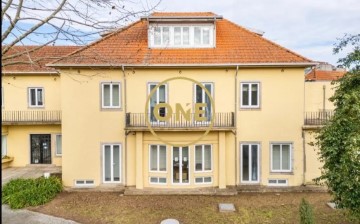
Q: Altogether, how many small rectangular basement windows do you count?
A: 4